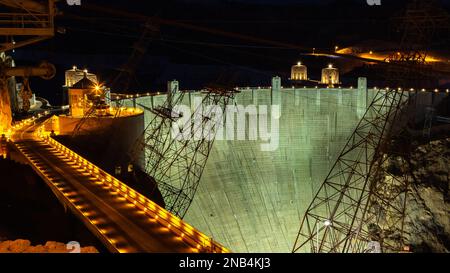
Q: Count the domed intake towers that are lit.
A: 4